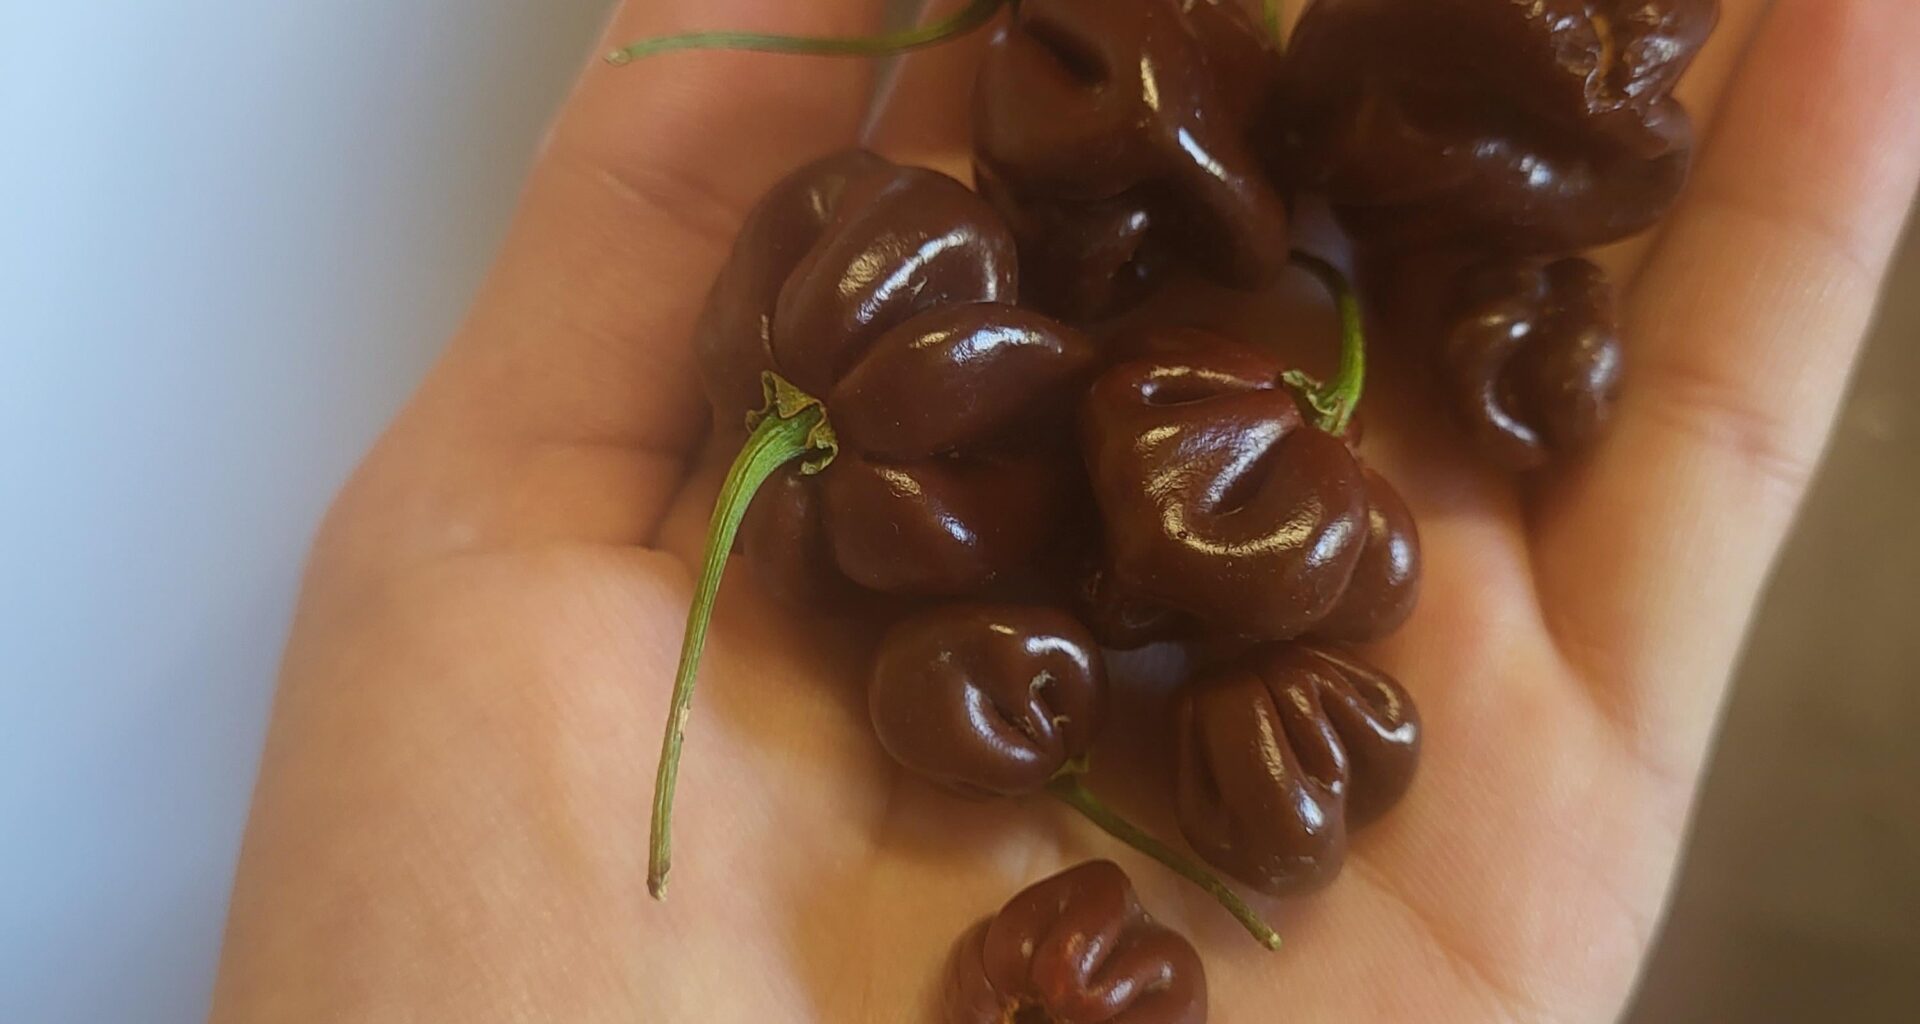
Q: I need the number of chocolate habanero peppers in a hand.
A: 8